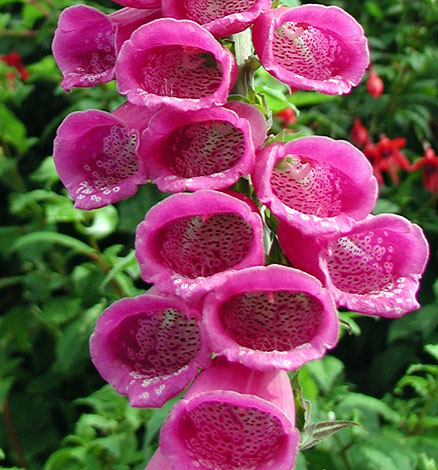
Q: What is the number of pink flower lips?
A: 12